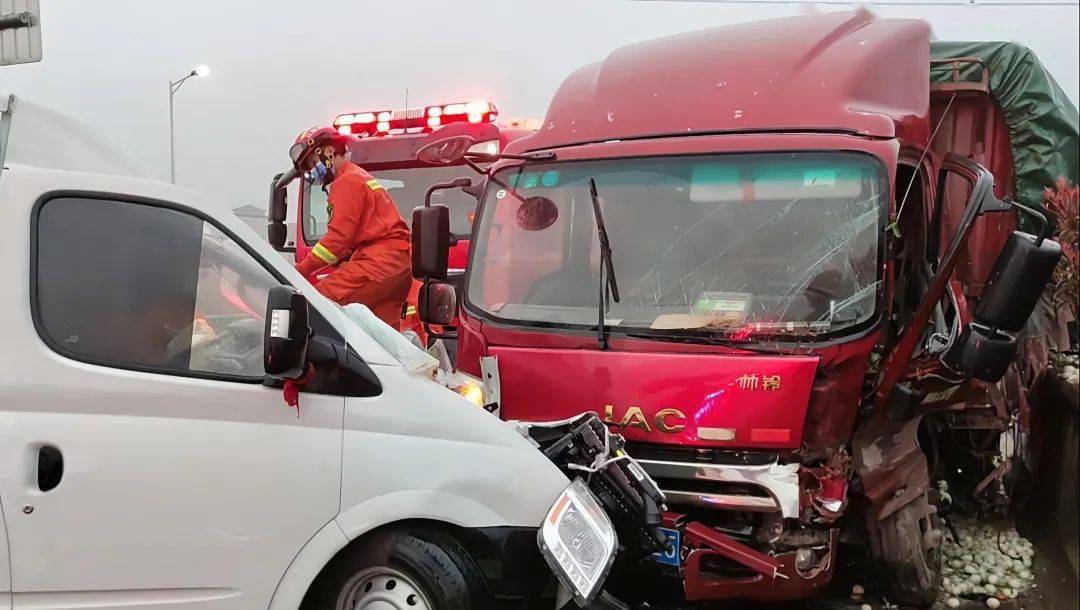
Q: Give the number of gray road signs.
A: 1